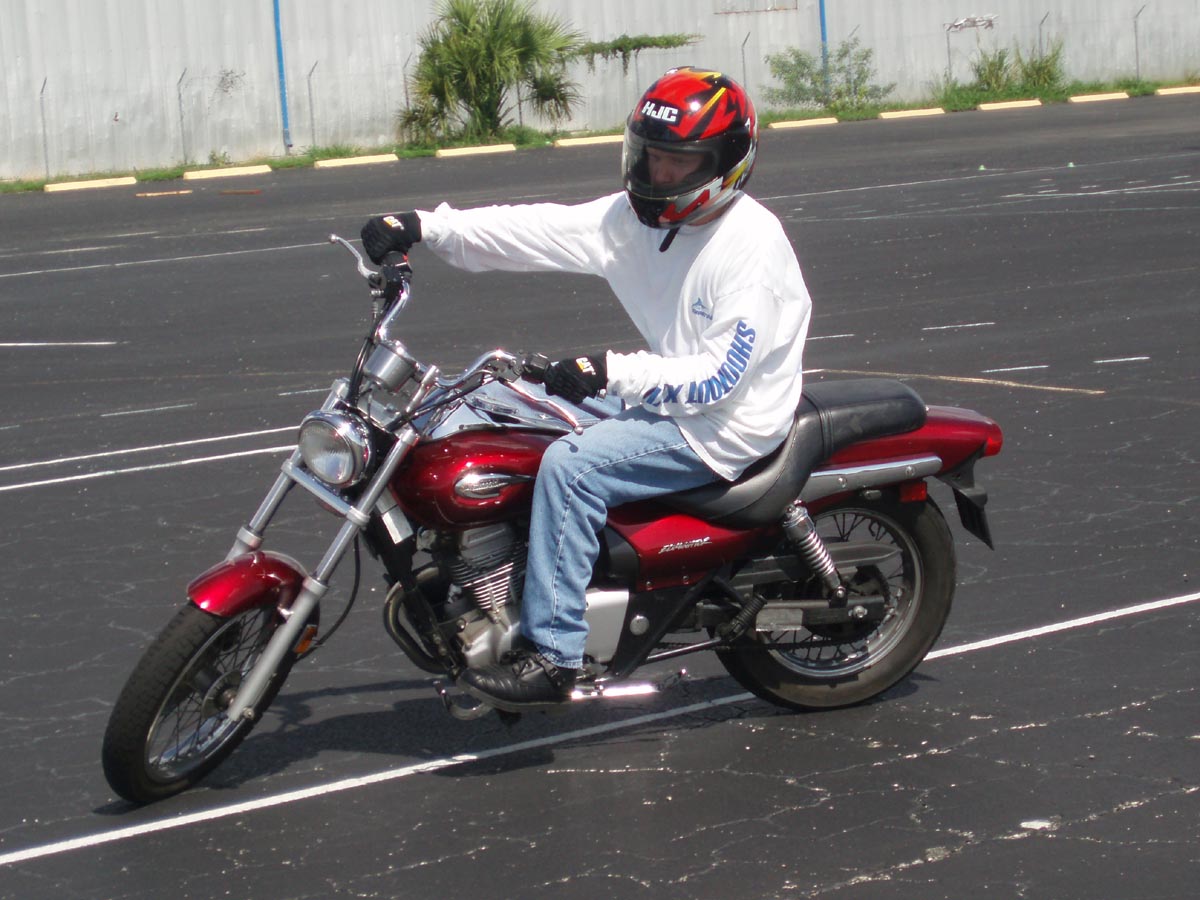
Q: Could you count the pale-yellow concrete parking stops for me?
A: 10